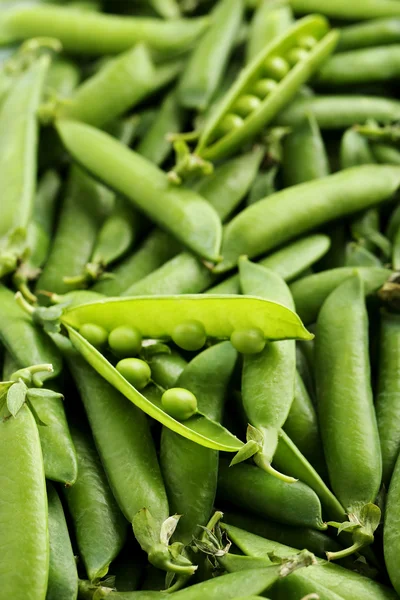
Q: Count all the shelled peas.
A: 12